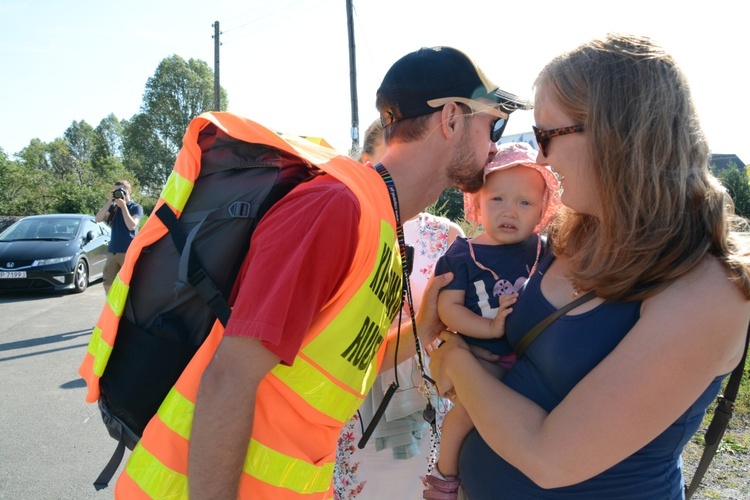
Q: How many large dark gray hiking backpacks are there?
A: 1